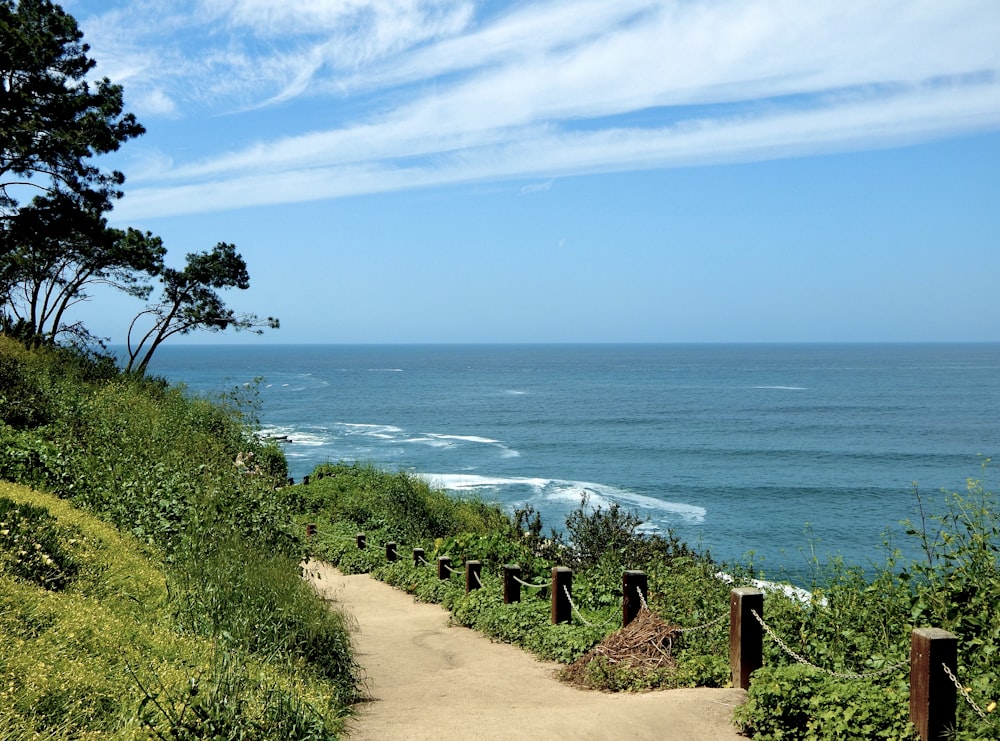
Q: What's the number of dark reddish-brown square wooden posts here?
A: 11